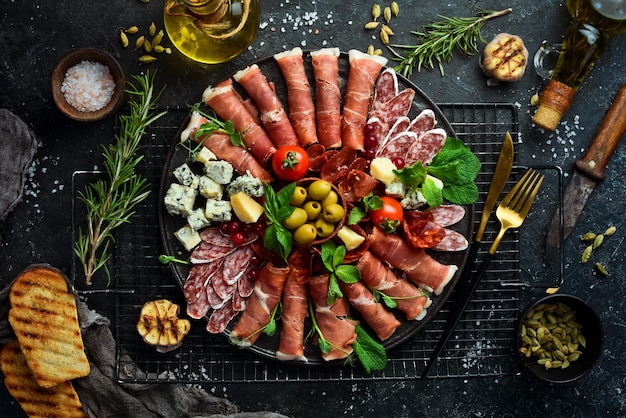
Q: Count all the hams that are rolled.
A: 12